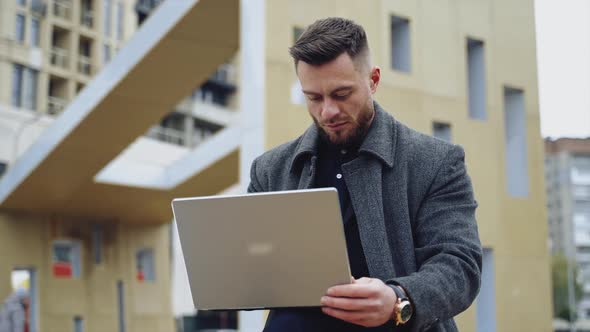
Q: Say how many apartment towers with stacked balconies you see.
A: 2